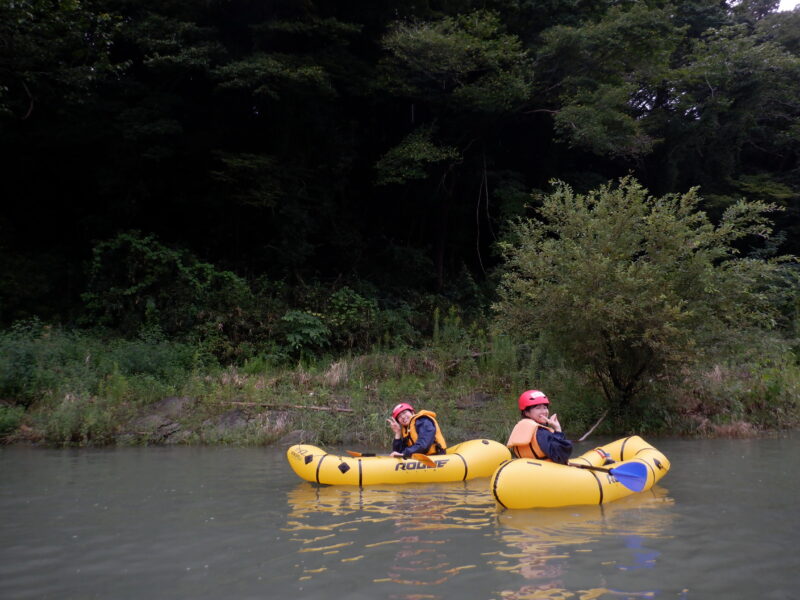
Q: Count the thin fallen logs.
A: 2